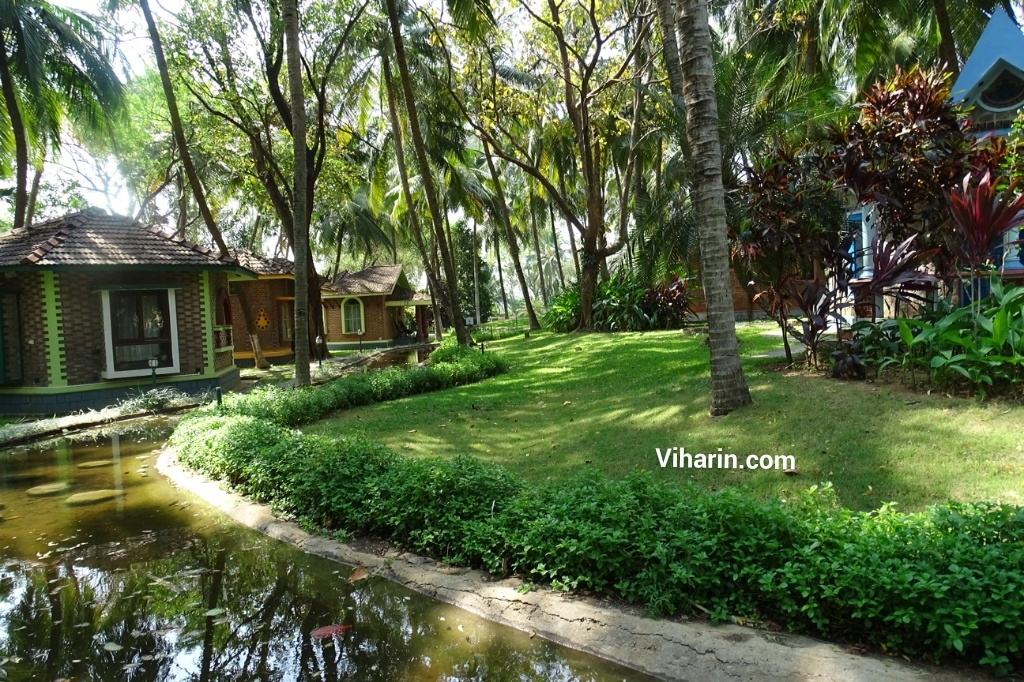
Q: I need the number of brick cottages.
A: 3